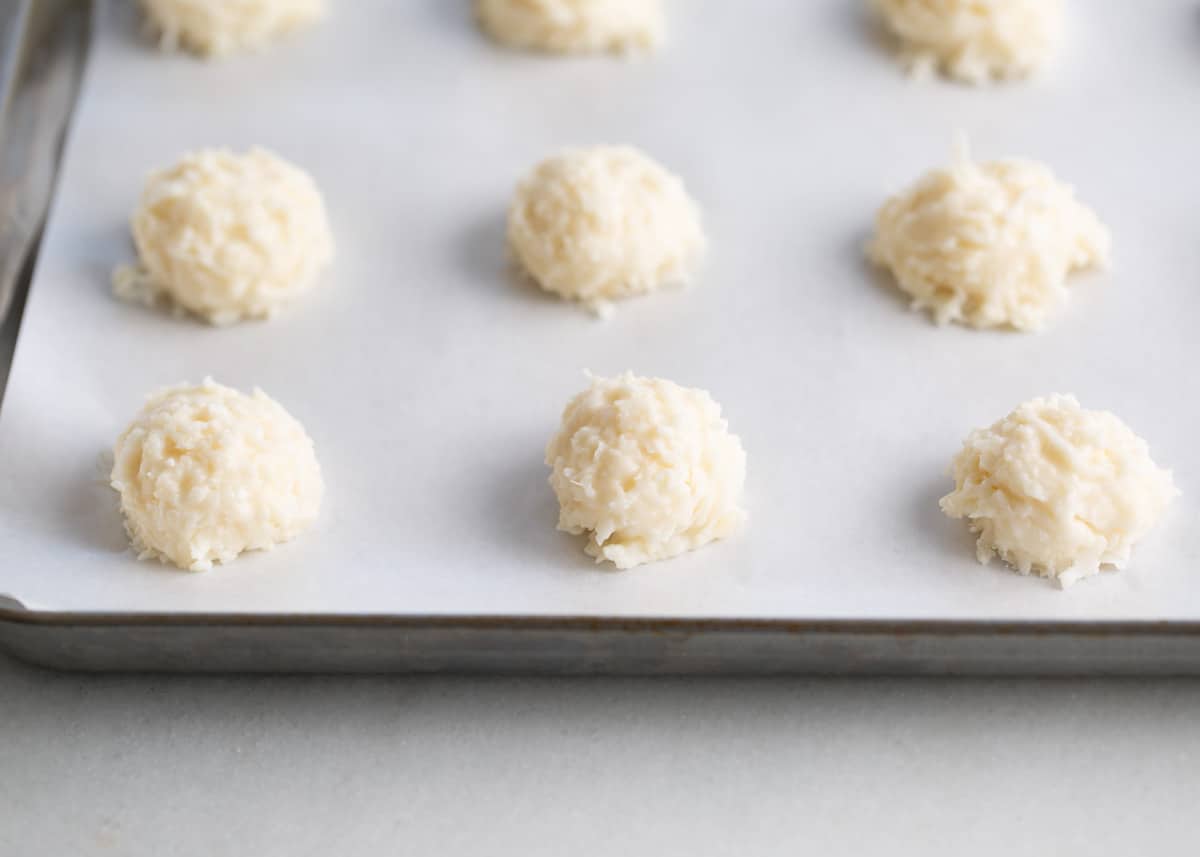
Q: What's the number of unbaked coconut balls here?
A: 9